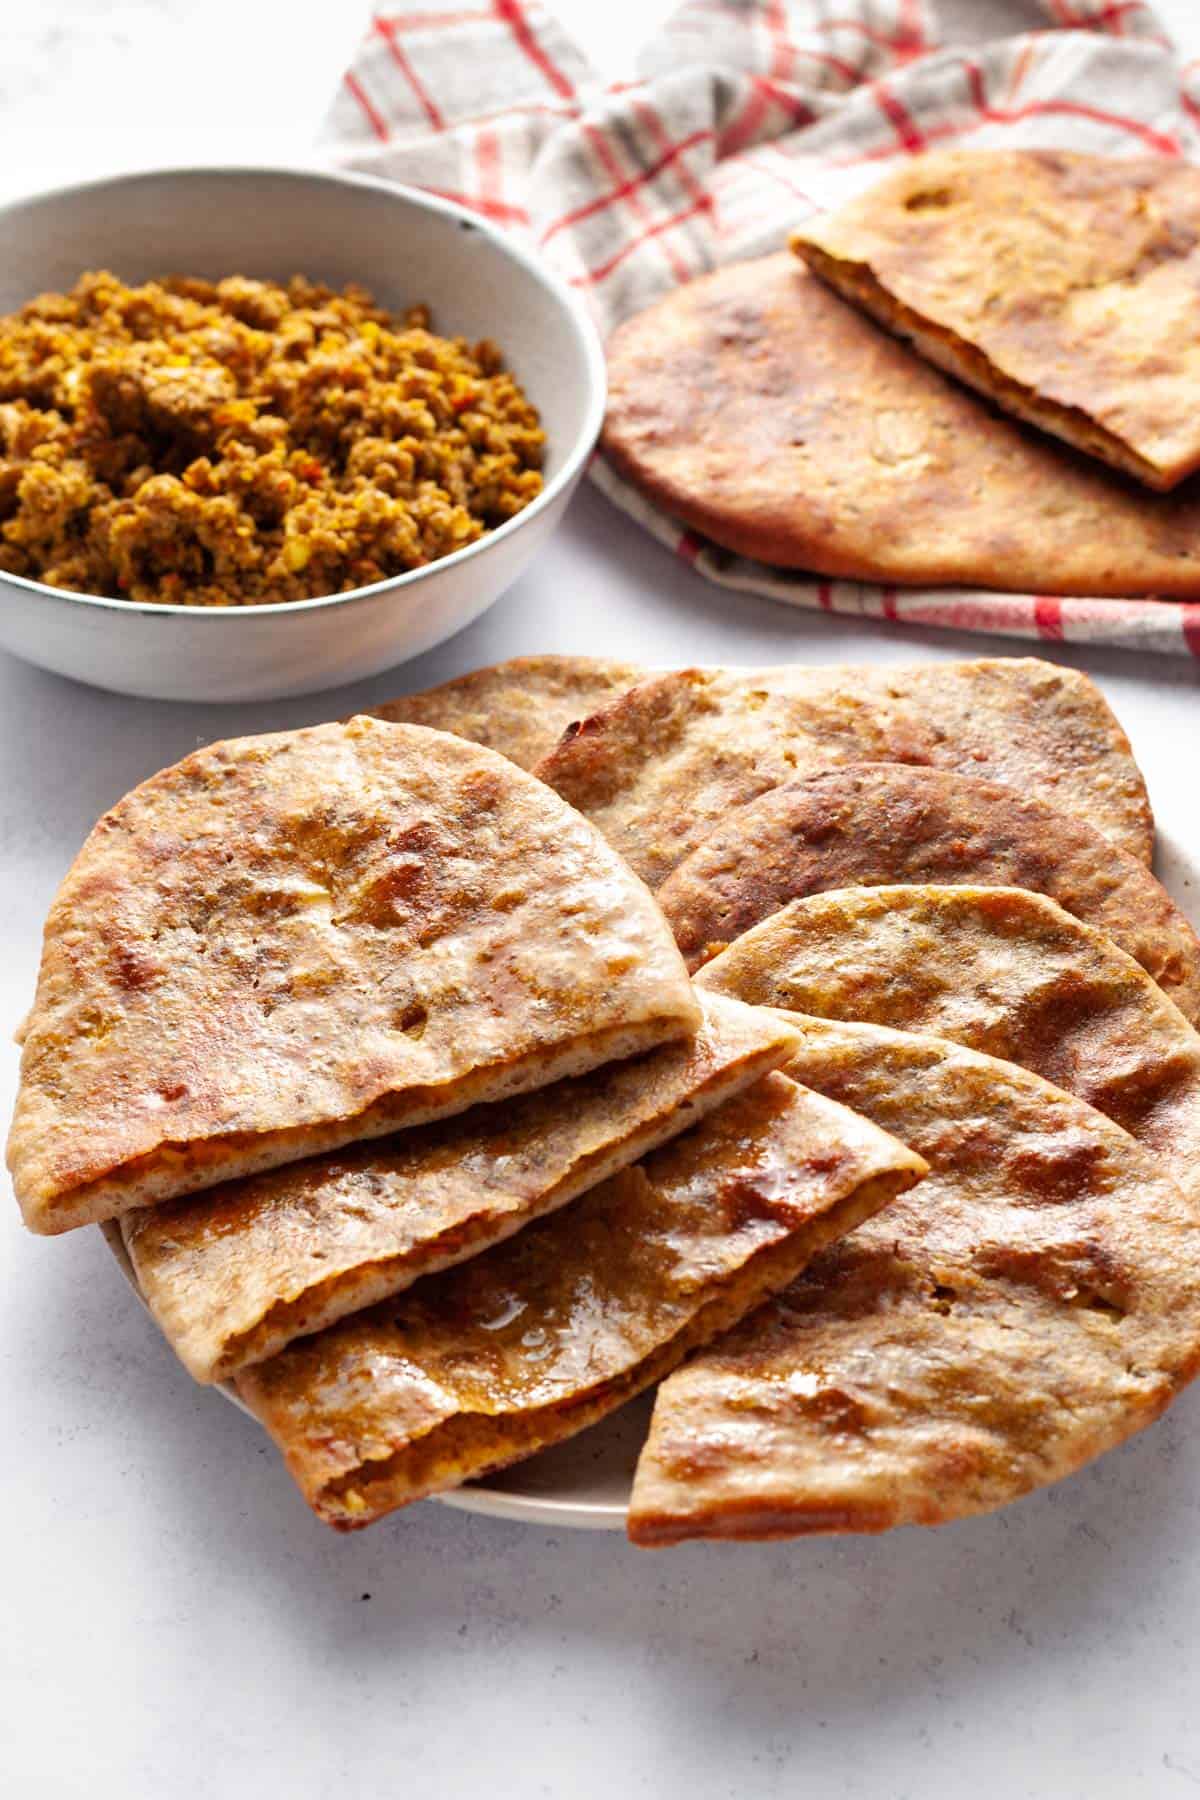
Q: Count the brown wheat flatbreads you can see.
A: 10